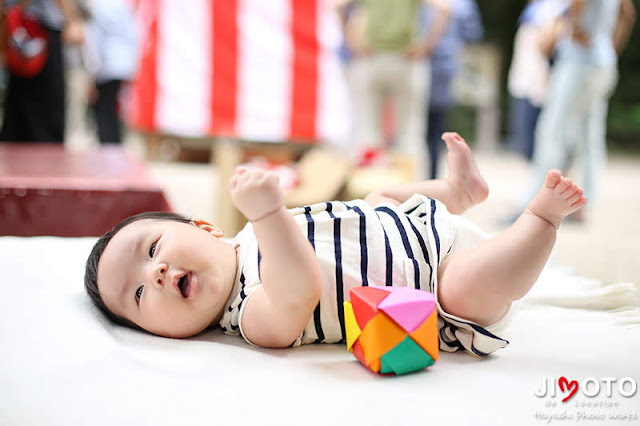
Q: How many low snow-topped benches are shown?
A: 0